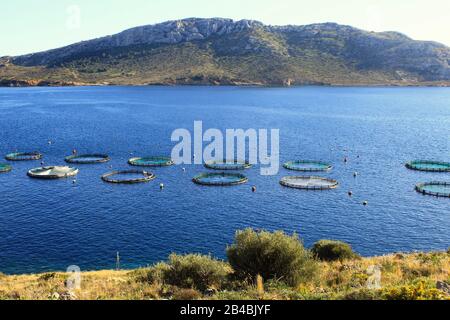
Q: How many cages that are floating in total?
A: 12